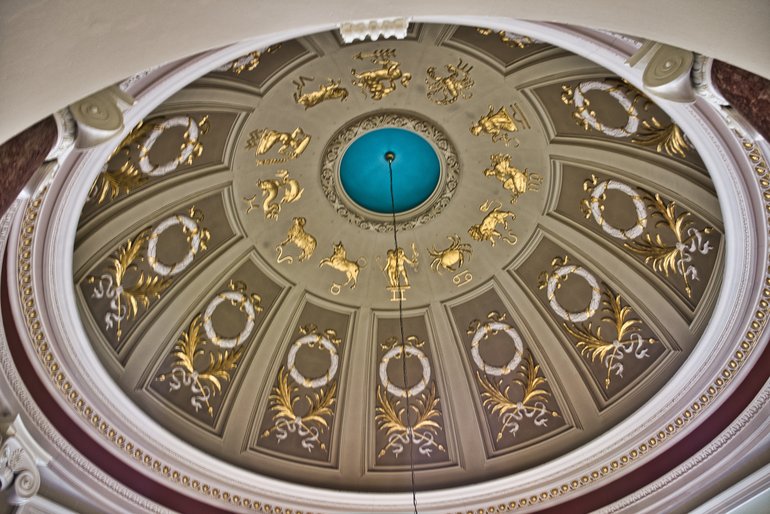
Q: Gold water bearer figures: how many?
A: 1